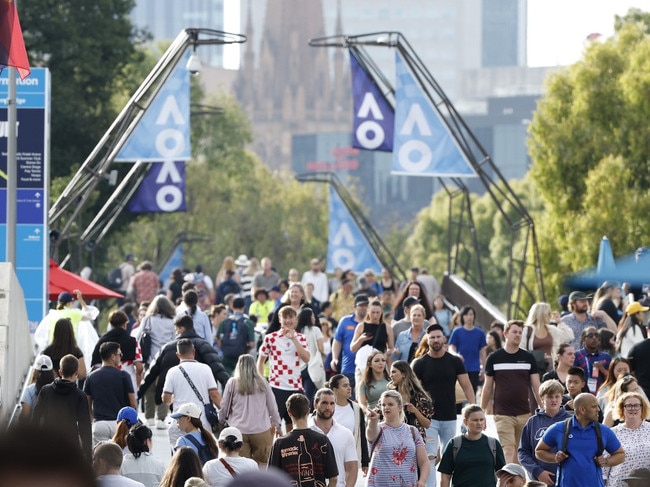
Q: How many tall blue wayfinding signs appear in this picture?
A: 1